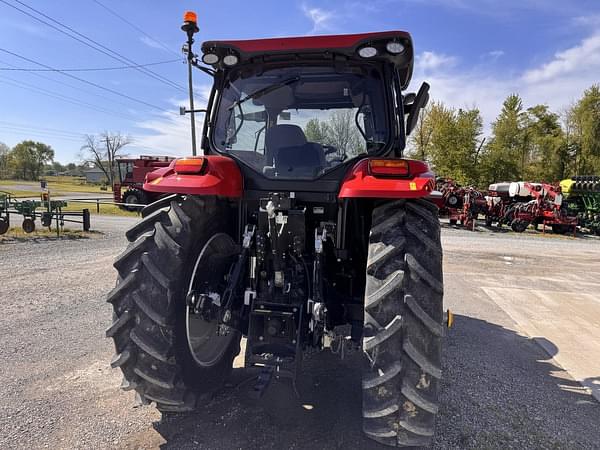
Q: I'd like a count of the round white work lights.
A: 4